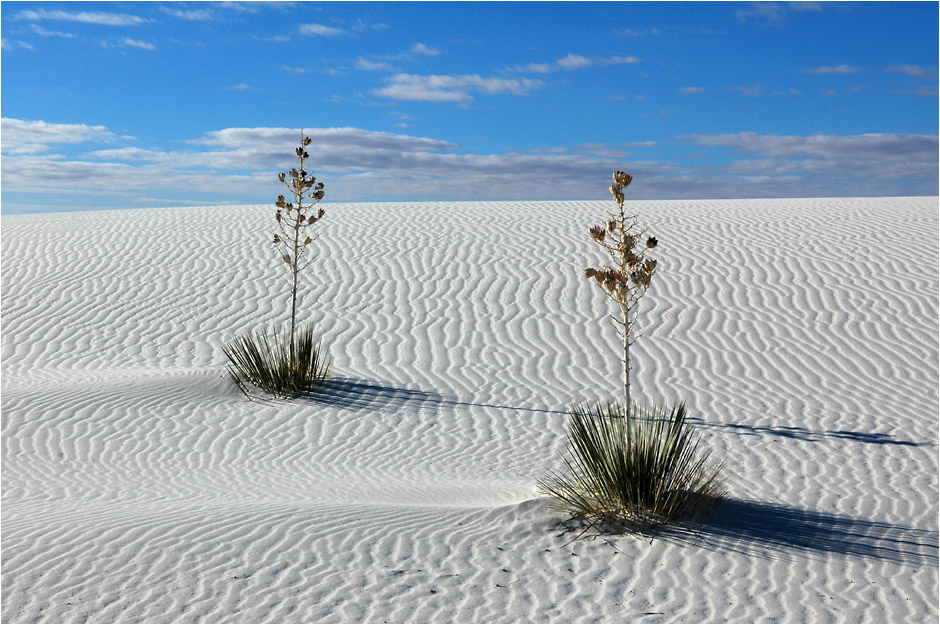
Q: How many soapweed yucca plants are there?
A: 2